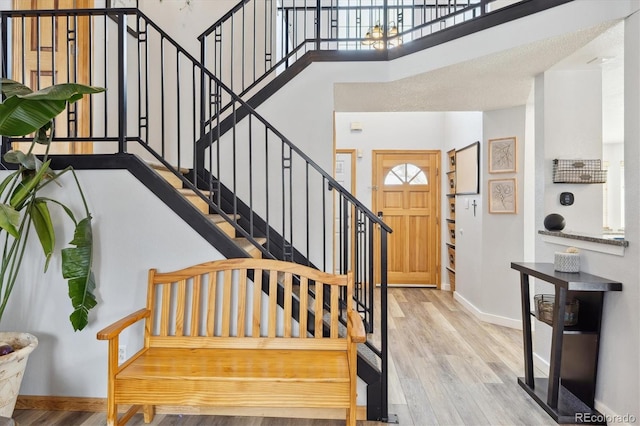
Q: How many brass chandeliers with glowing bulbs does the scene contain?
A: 1